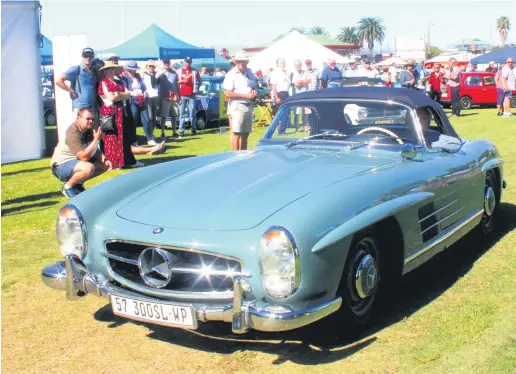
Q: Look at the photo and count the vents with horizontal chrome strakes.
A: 1